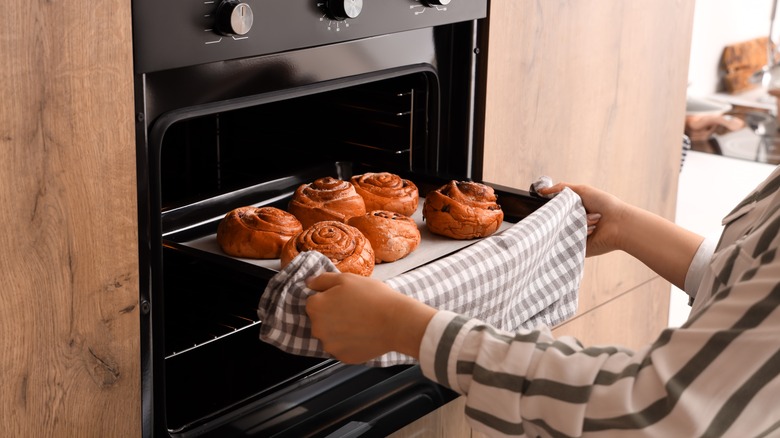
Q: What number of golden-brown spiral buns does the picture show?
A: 6